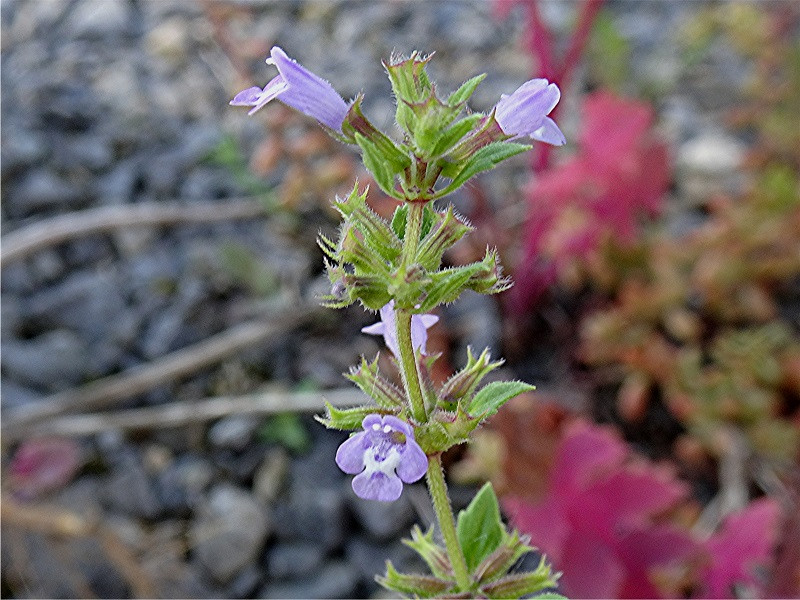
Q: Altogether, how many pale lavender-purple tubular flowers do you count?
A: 4